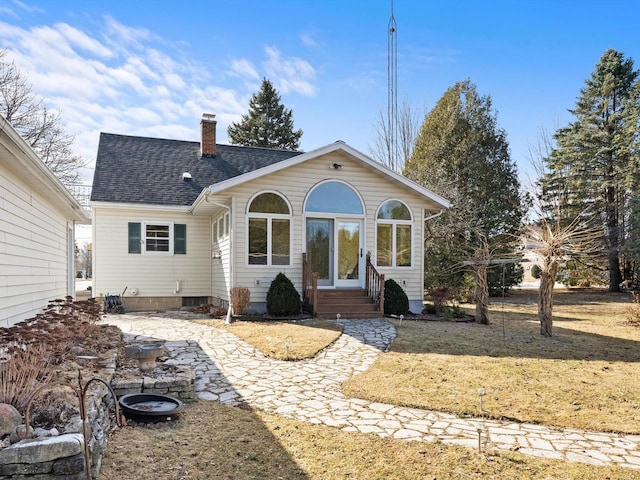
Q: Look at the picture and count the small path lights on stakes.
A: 5